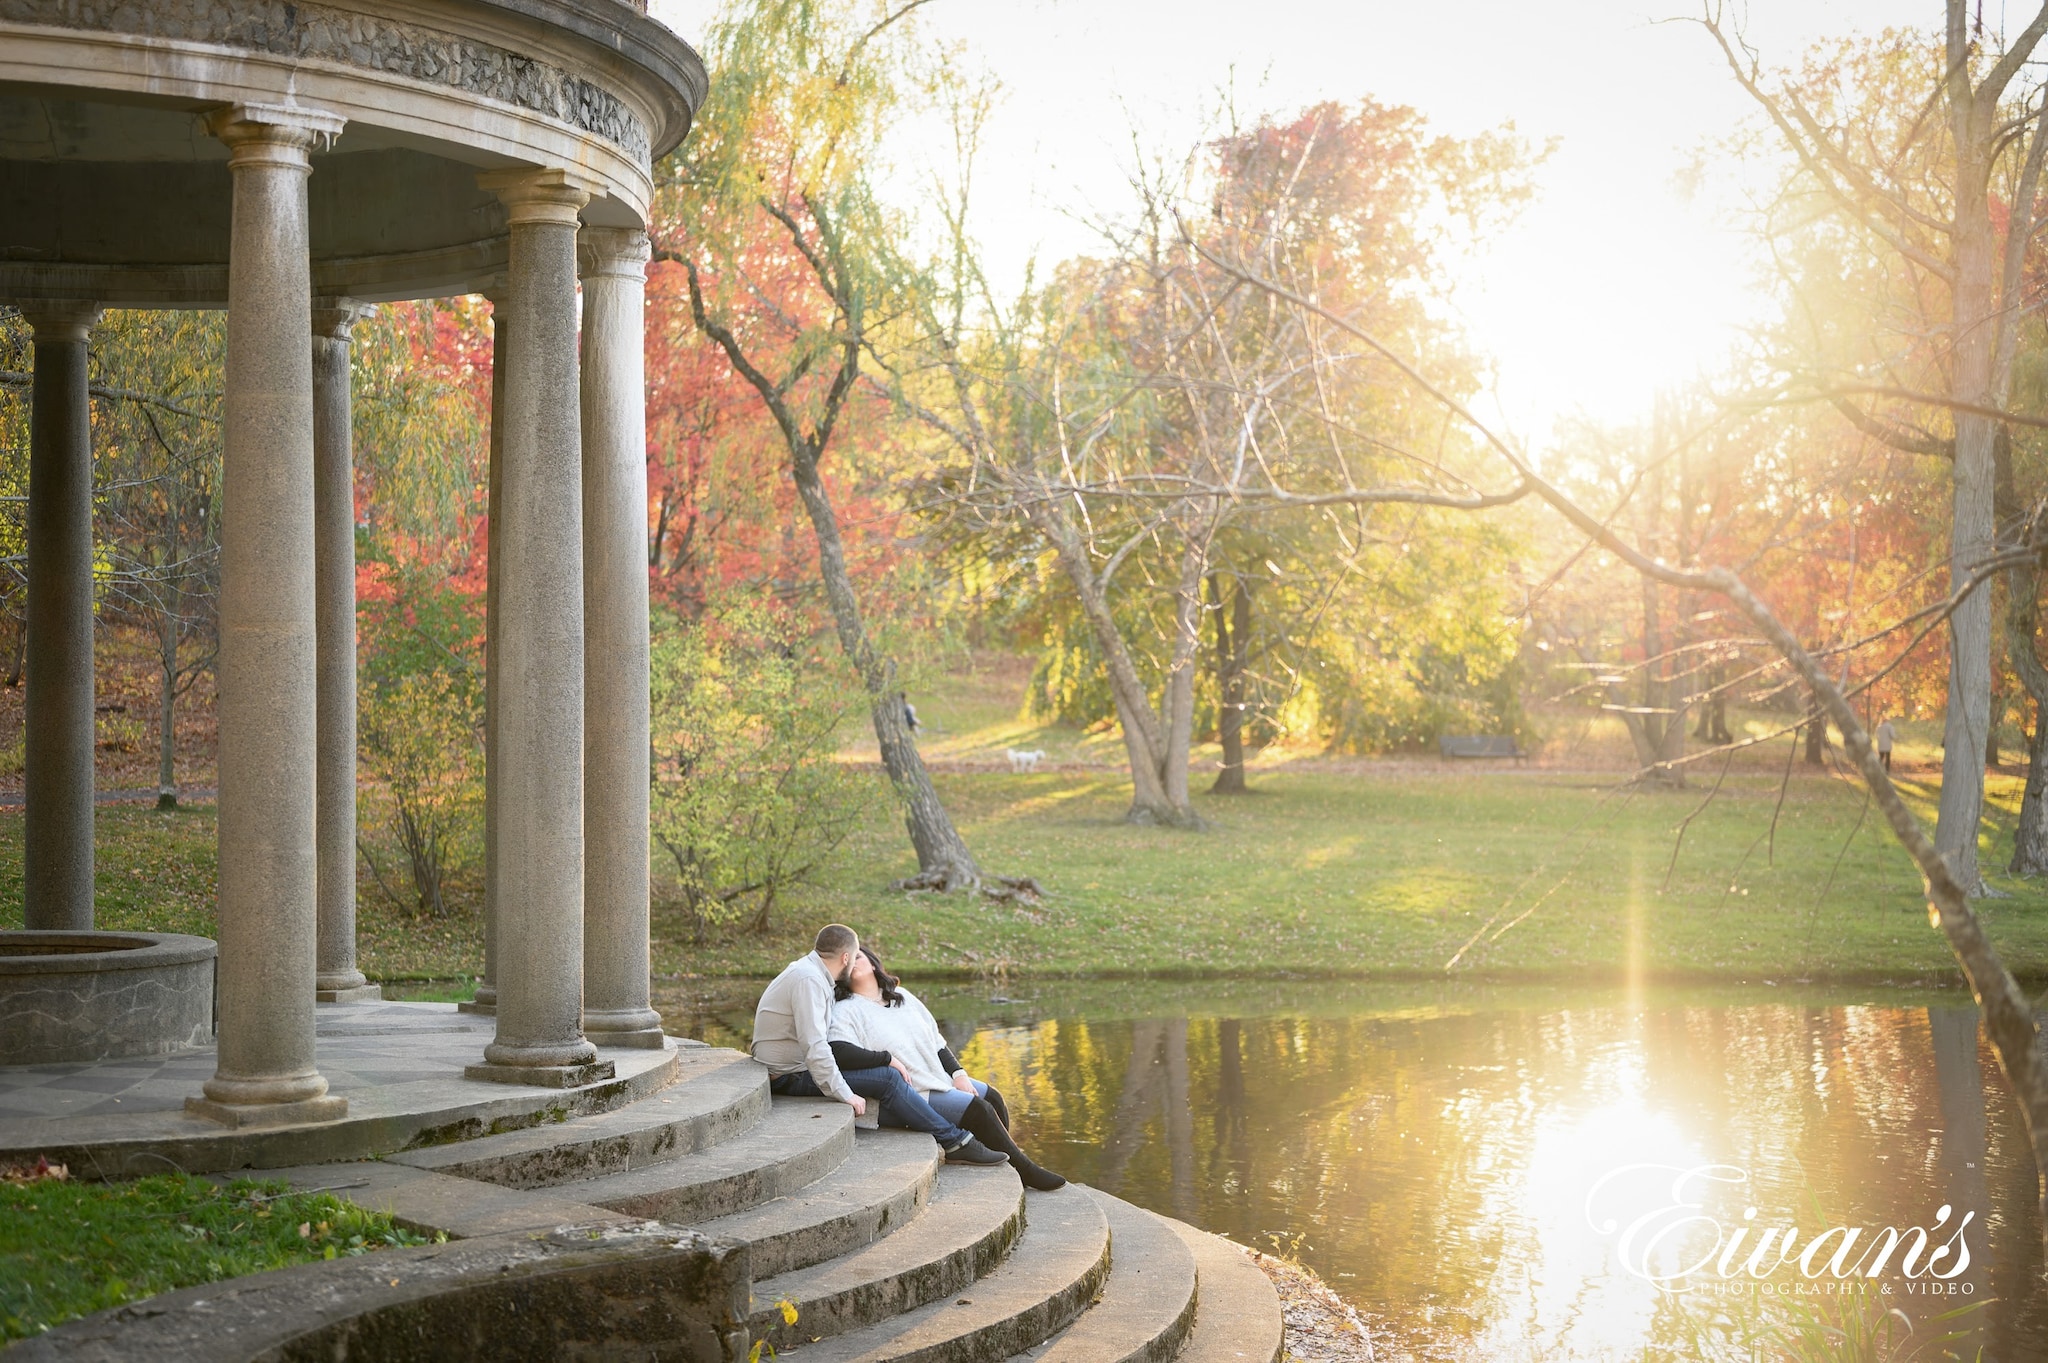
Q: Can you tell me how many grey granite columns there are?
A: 6